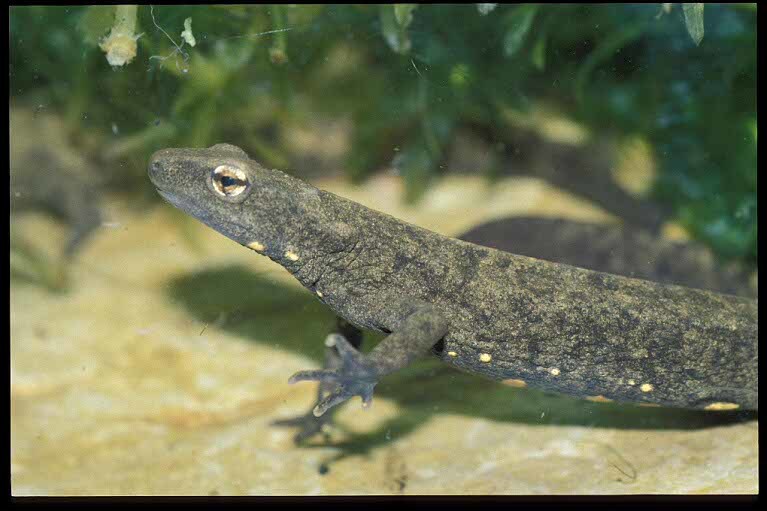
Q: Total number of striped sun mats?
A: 0